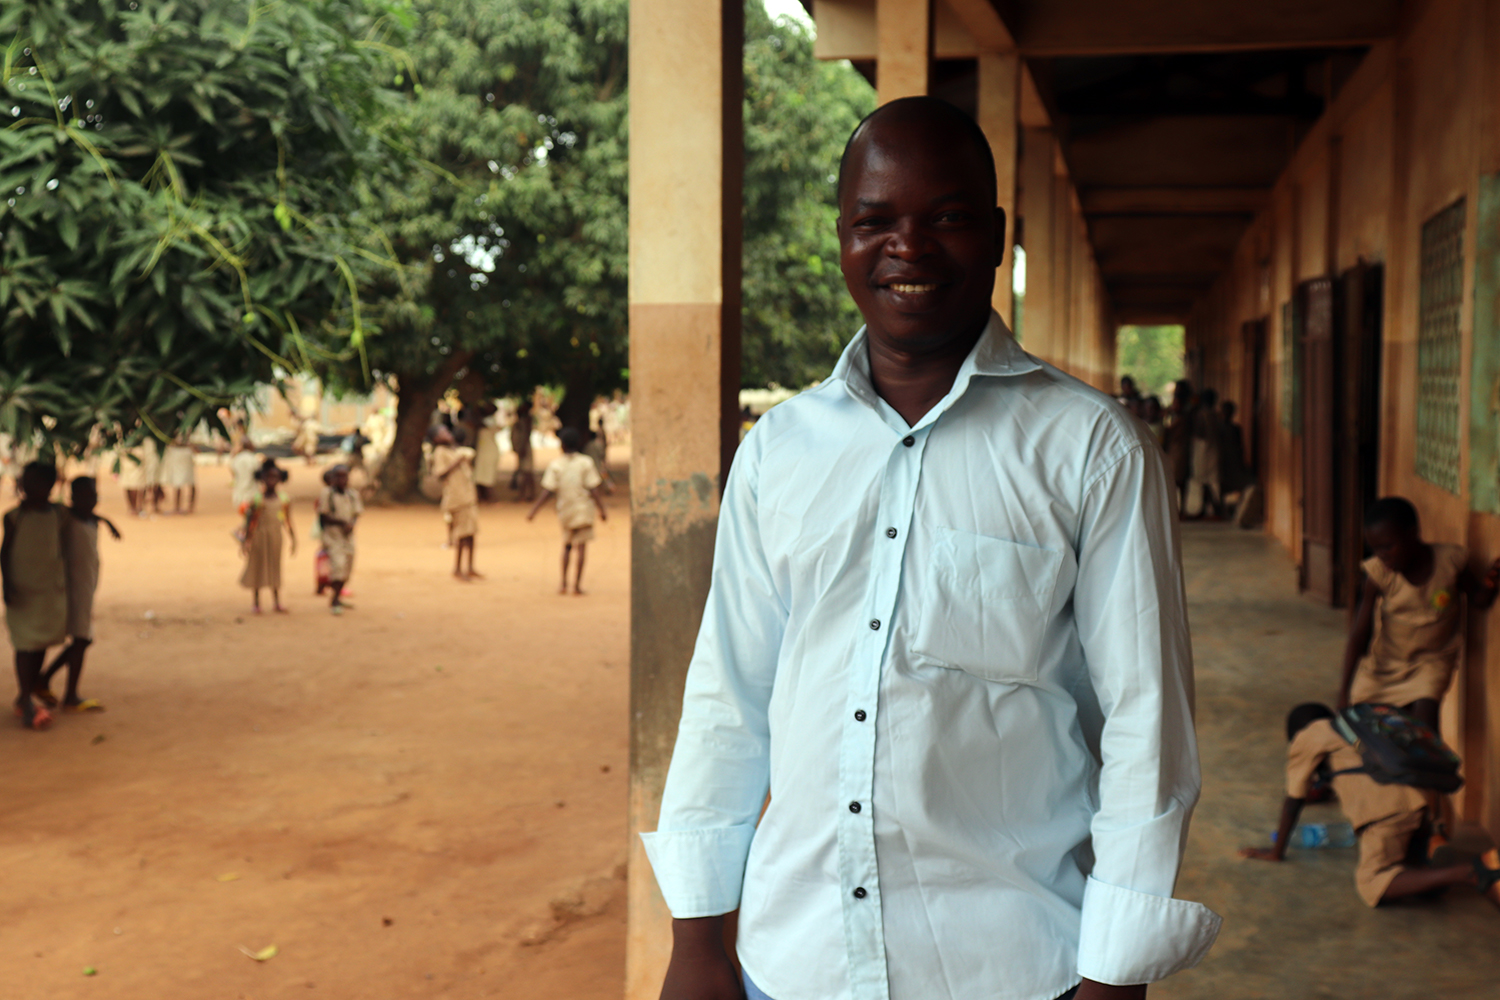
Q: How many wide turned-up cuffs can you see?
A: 2